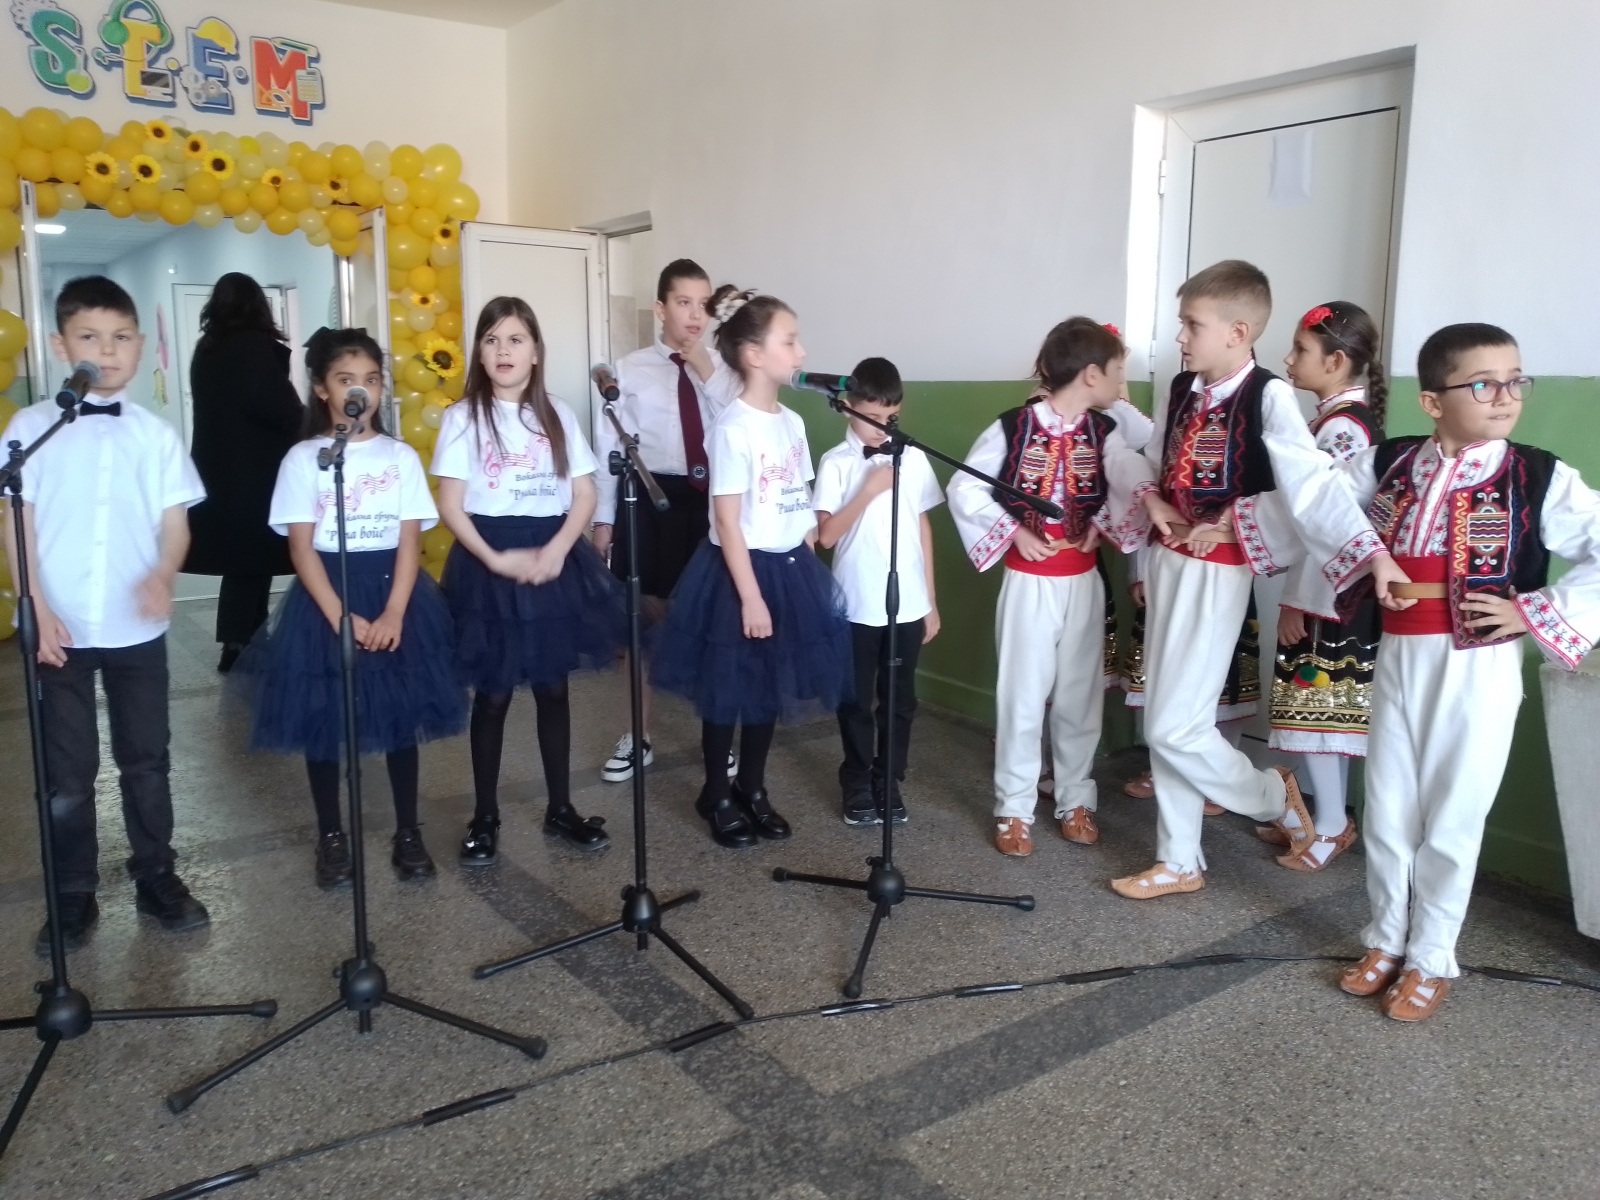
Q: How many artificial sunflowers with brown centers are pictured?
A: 10